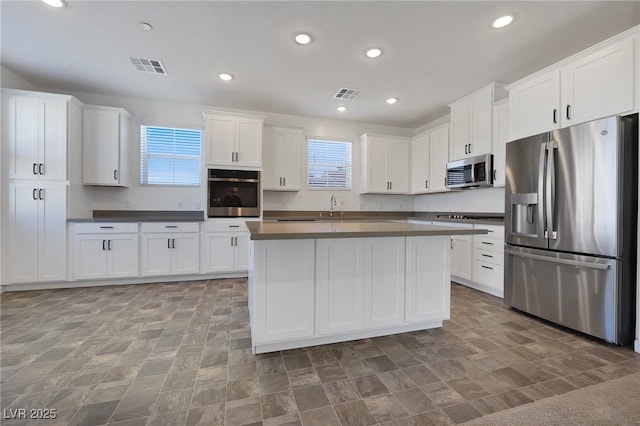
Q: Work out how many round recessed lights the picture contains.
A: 7